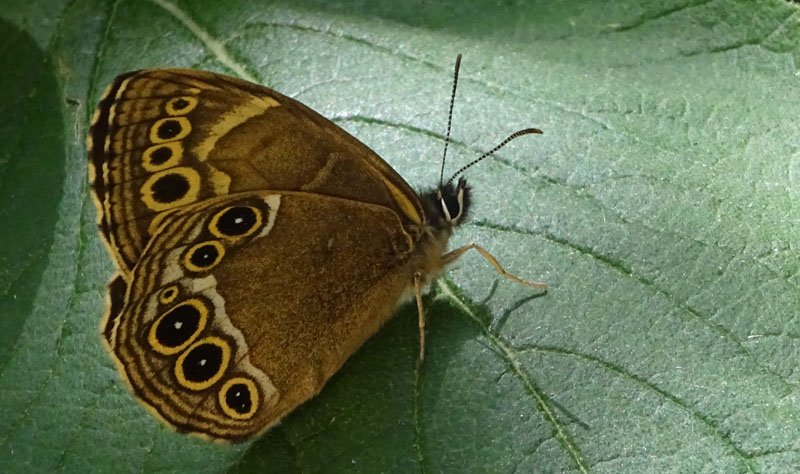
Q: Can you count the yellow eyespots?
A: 10